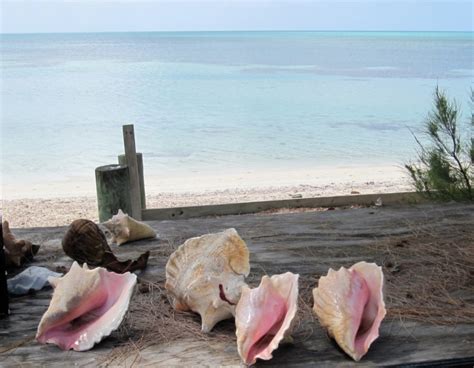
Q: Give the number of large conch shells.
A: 4